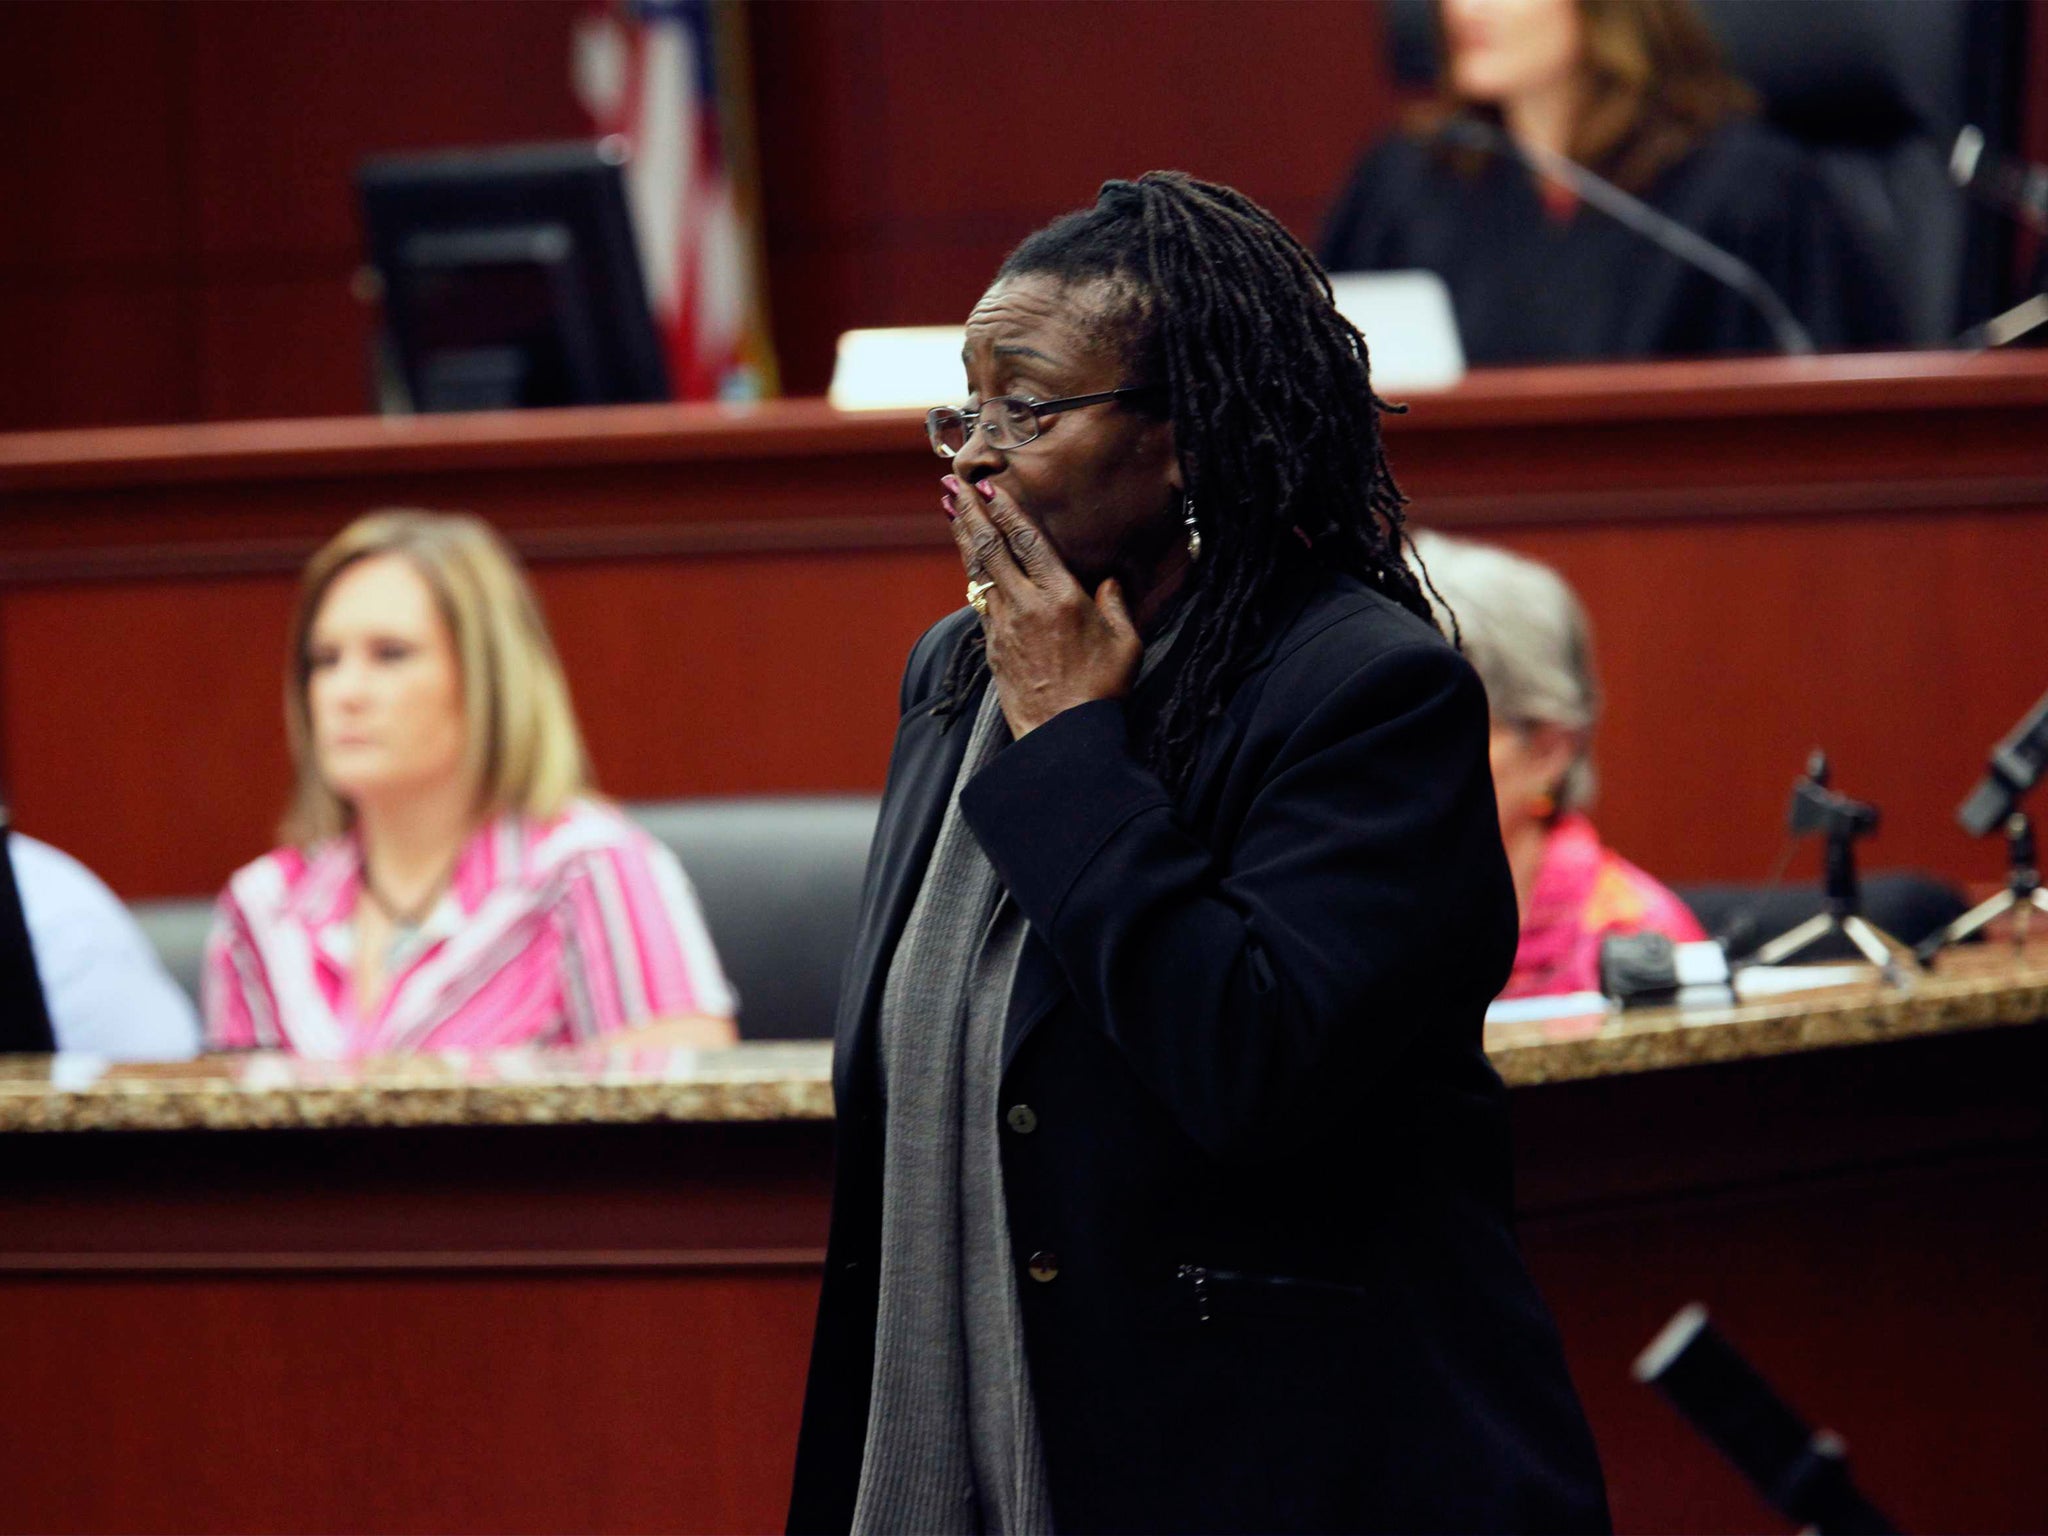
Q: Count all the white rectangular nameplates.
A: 2